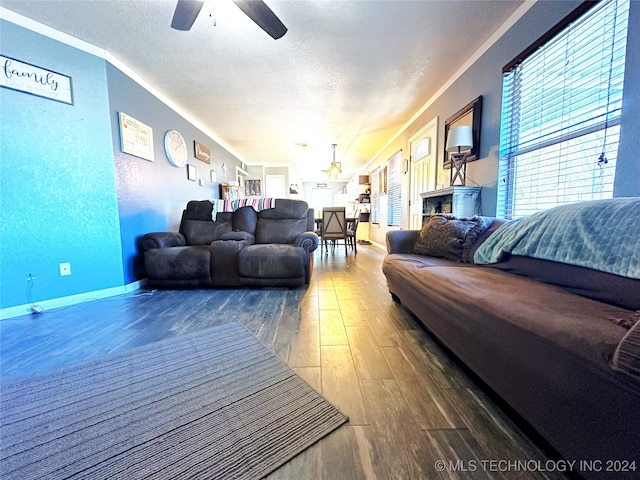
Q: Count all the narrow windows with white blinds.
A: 2